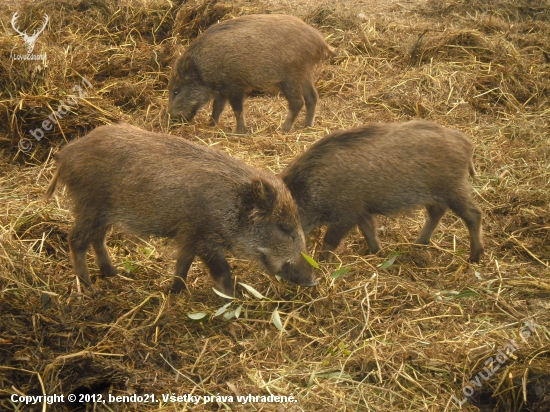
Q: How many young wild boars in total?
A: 3